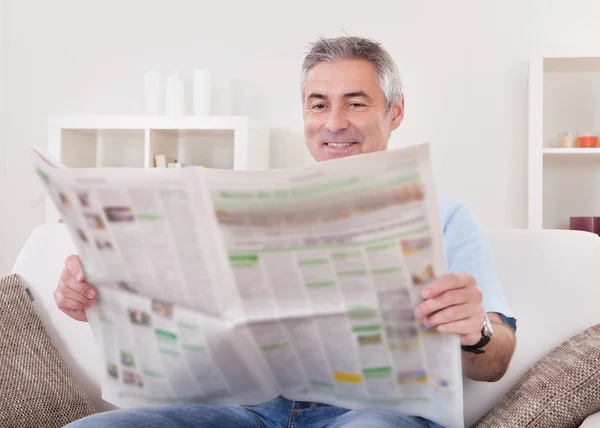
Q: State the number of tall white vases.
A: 3